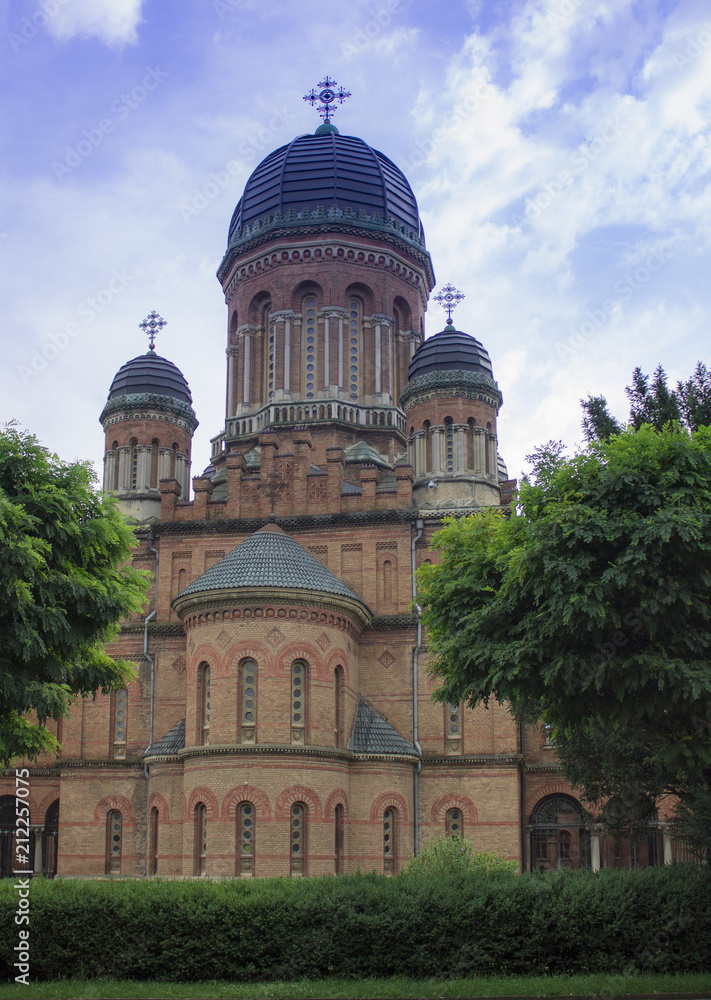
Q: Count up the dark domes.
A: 3